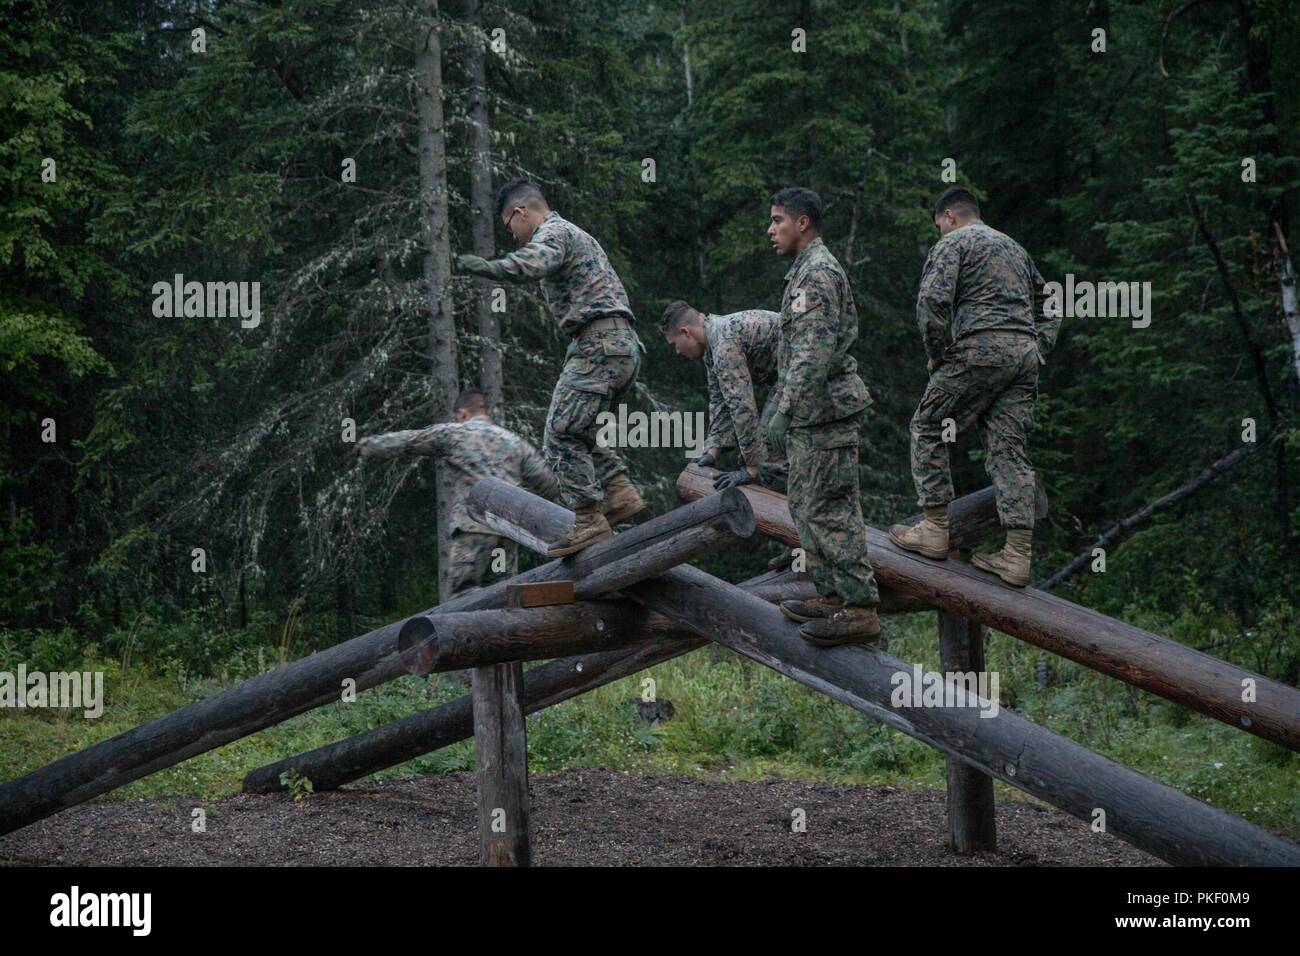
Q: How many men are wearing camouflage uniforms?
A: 5